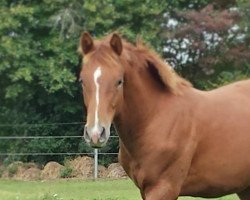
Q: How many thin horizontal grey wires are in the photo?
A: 3